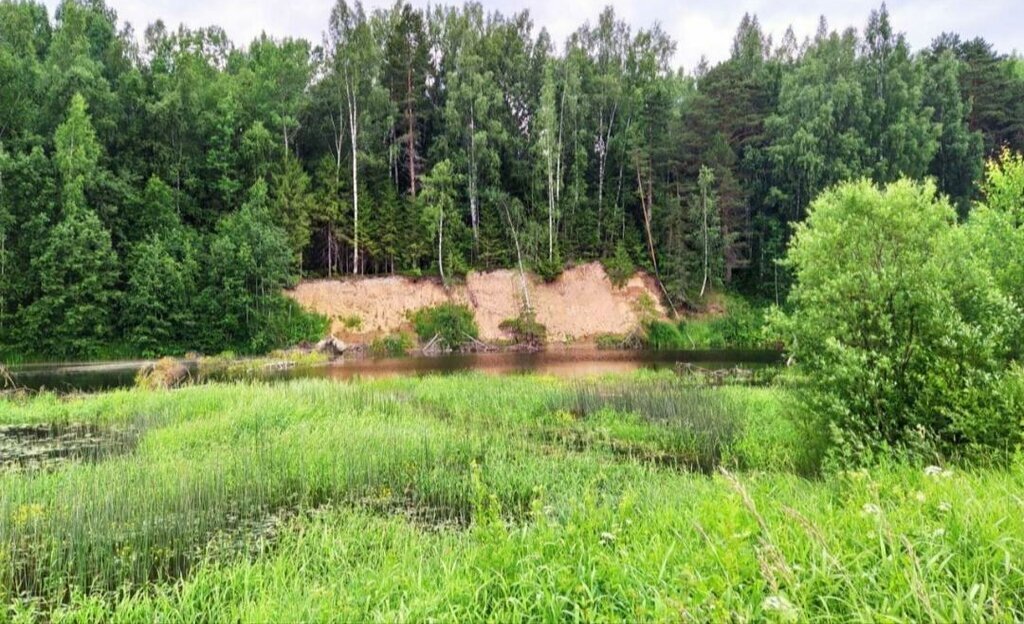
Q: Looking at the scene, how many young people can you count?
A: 0